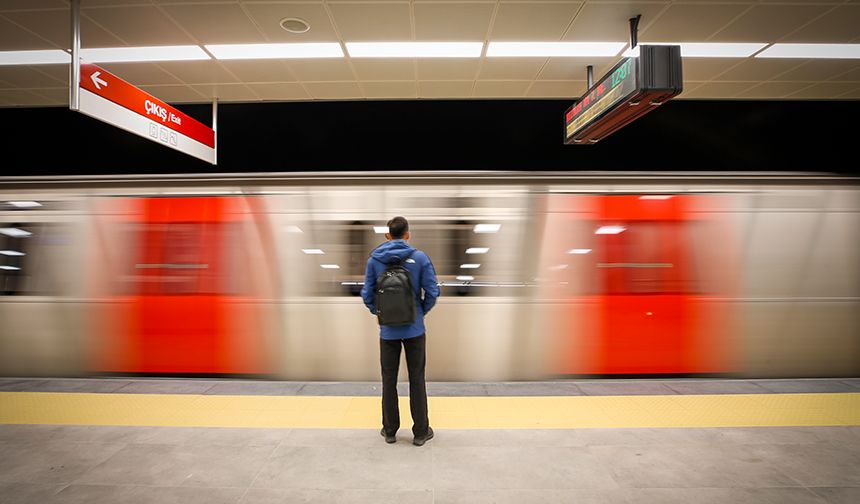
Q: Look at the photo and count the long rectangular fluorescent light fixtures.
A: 7